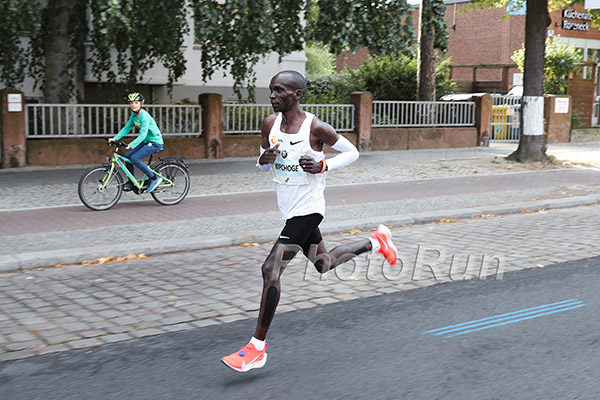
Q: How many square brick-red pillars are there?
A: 5